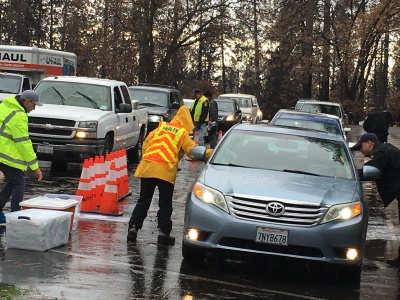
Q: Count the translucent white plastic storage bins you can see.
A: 2